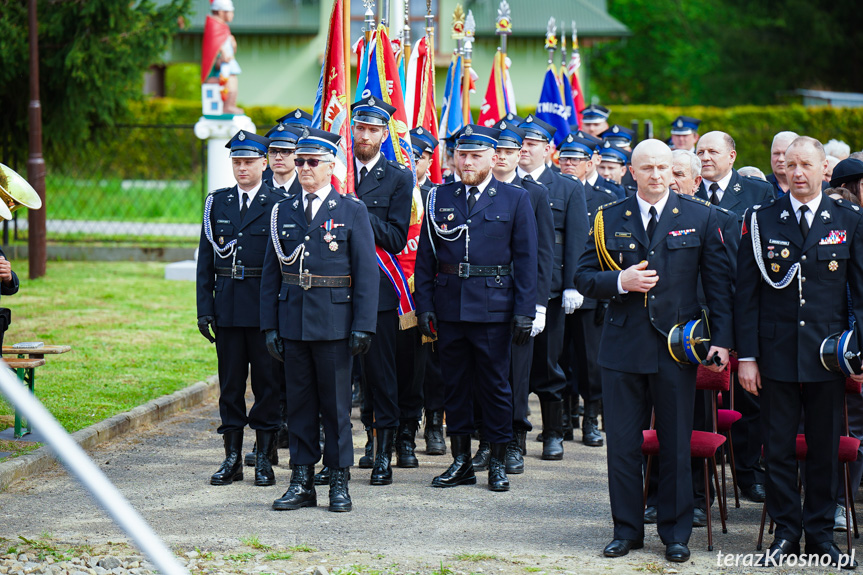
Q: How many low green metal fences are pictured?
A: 1